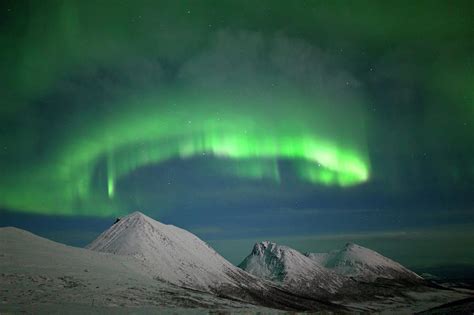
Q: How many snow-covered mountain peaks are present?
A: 3